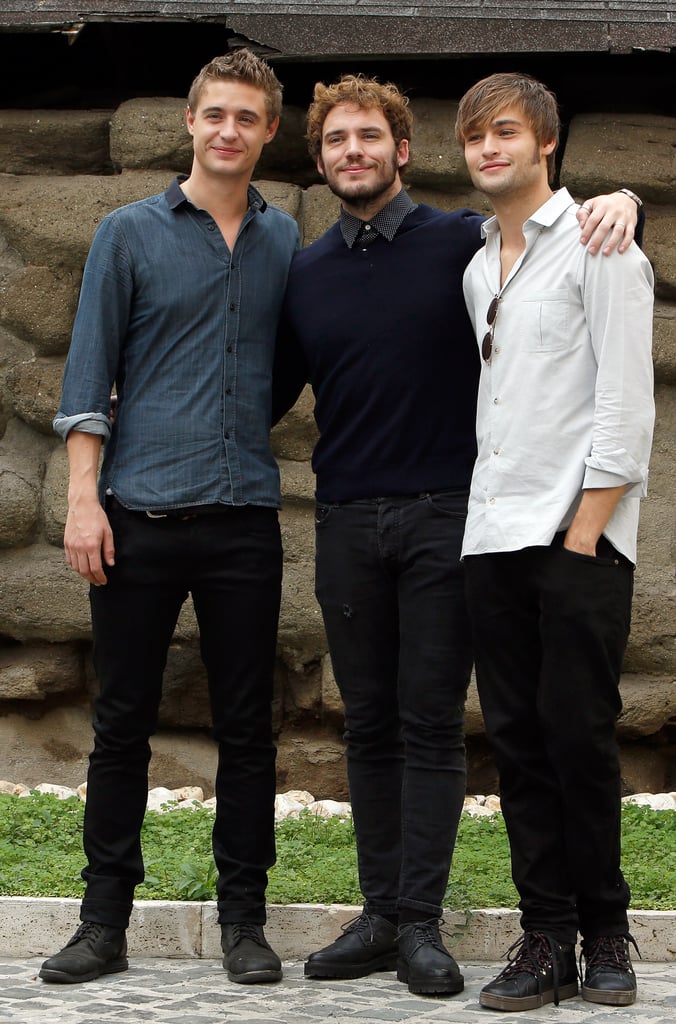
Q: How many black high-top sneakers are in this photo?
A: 2